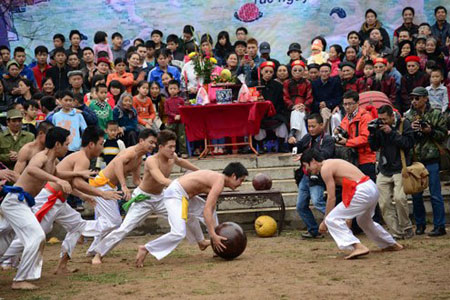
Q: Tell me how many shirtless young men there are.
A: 7